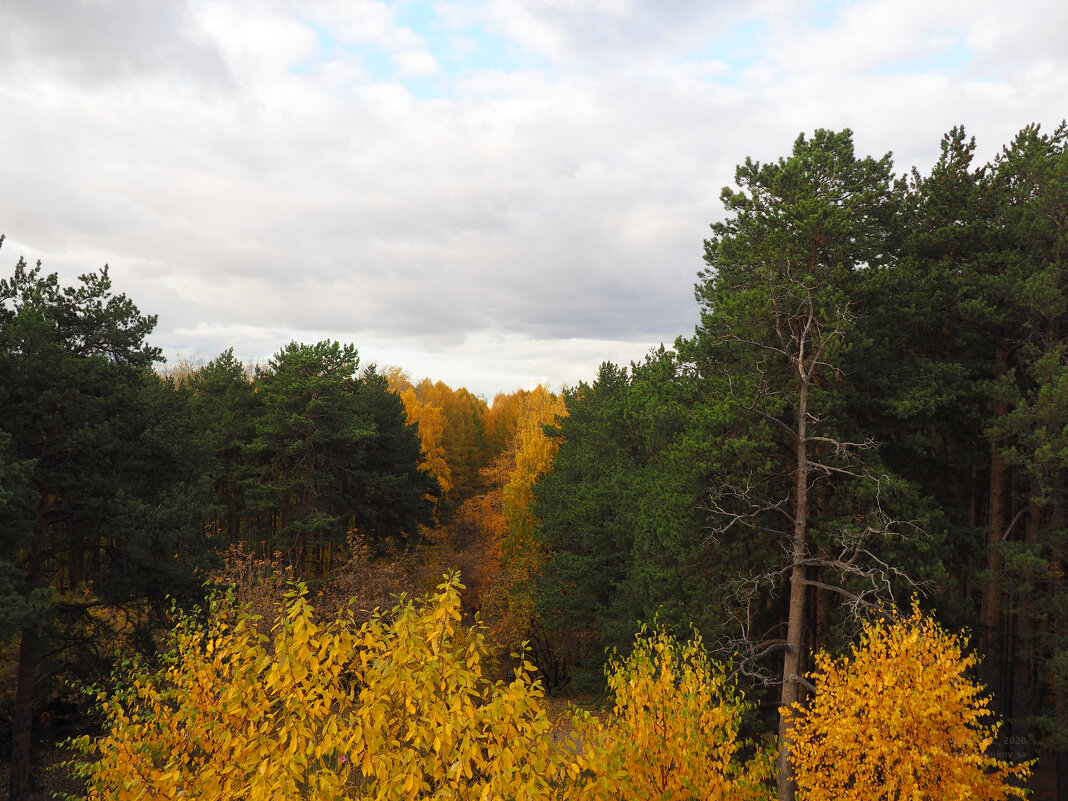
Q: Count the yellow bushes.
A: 3